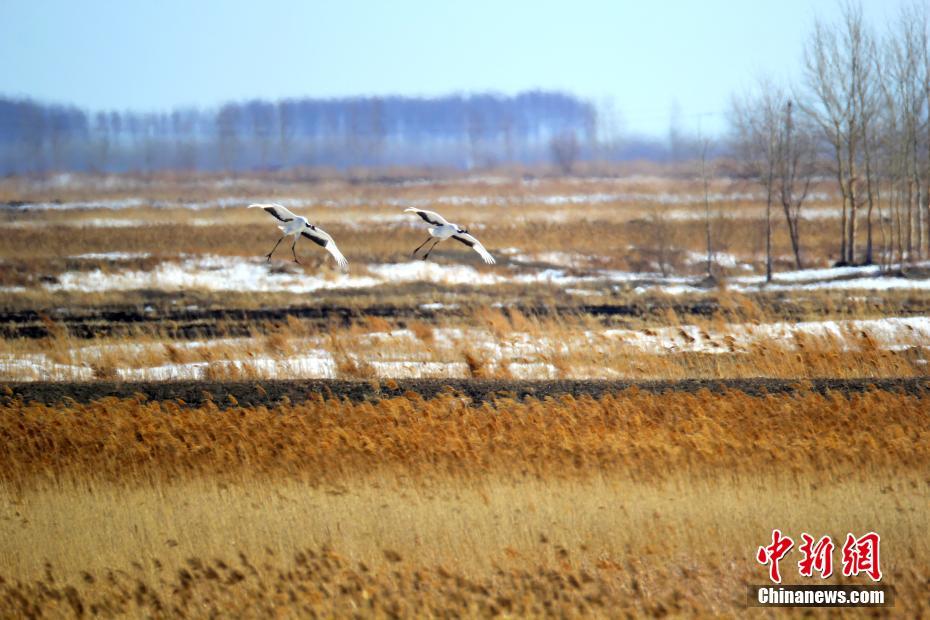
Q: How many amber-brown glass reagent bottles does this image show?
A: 0